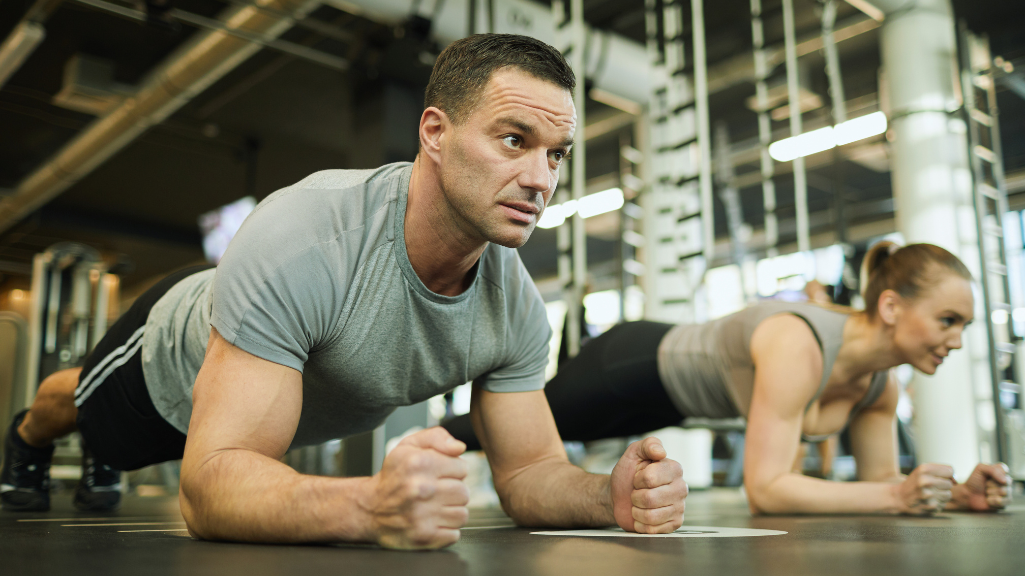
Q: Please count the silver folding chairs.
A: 0